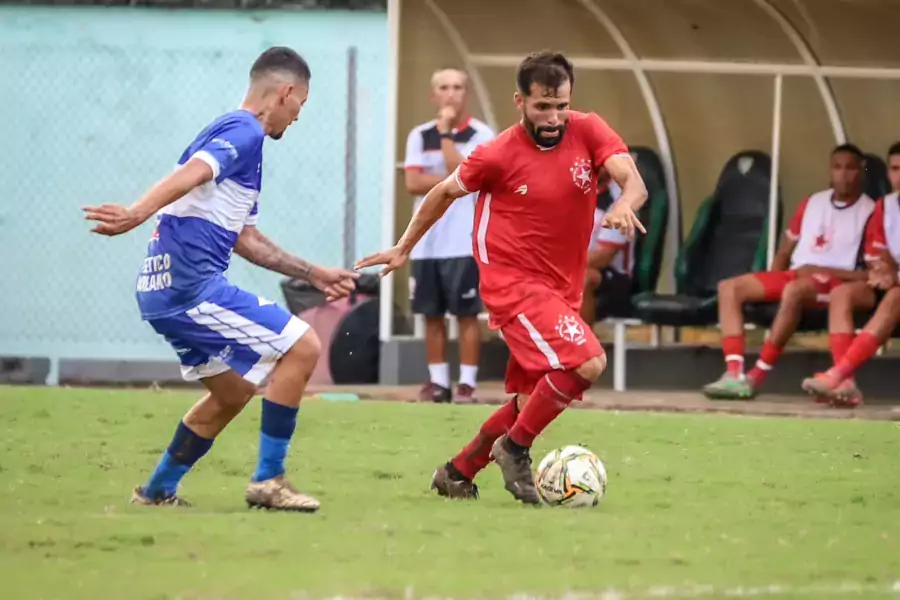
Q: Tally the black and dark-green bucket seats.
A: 3